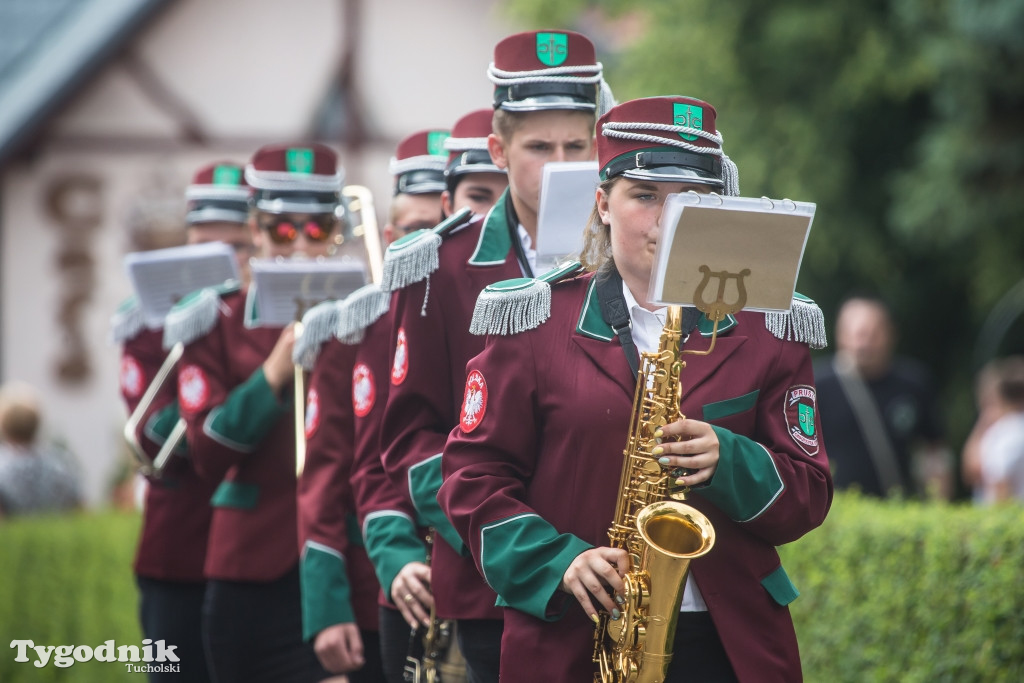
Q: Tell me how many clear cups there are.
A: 0